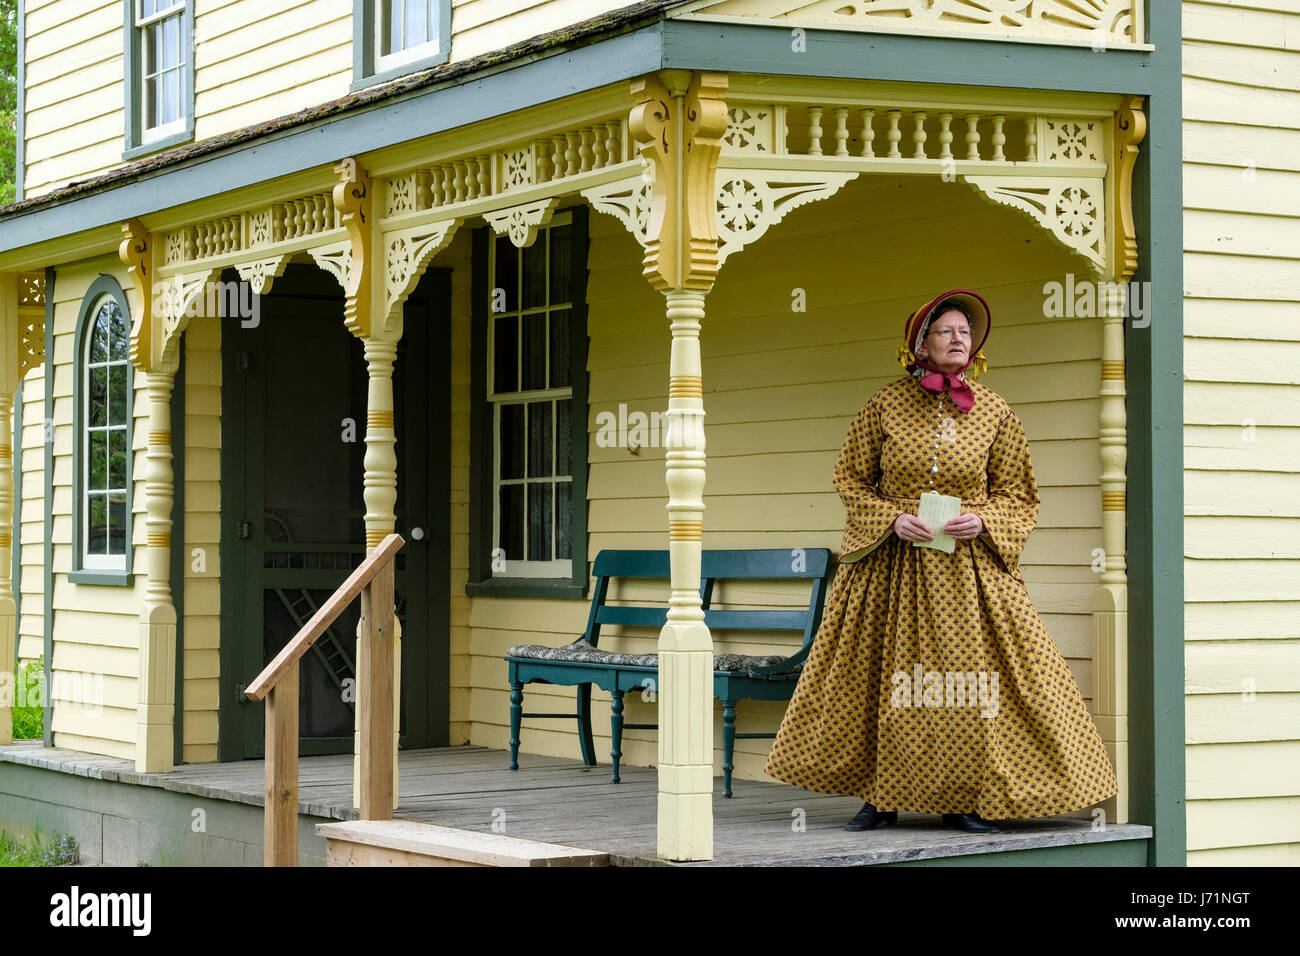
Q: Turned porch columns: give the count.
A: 5